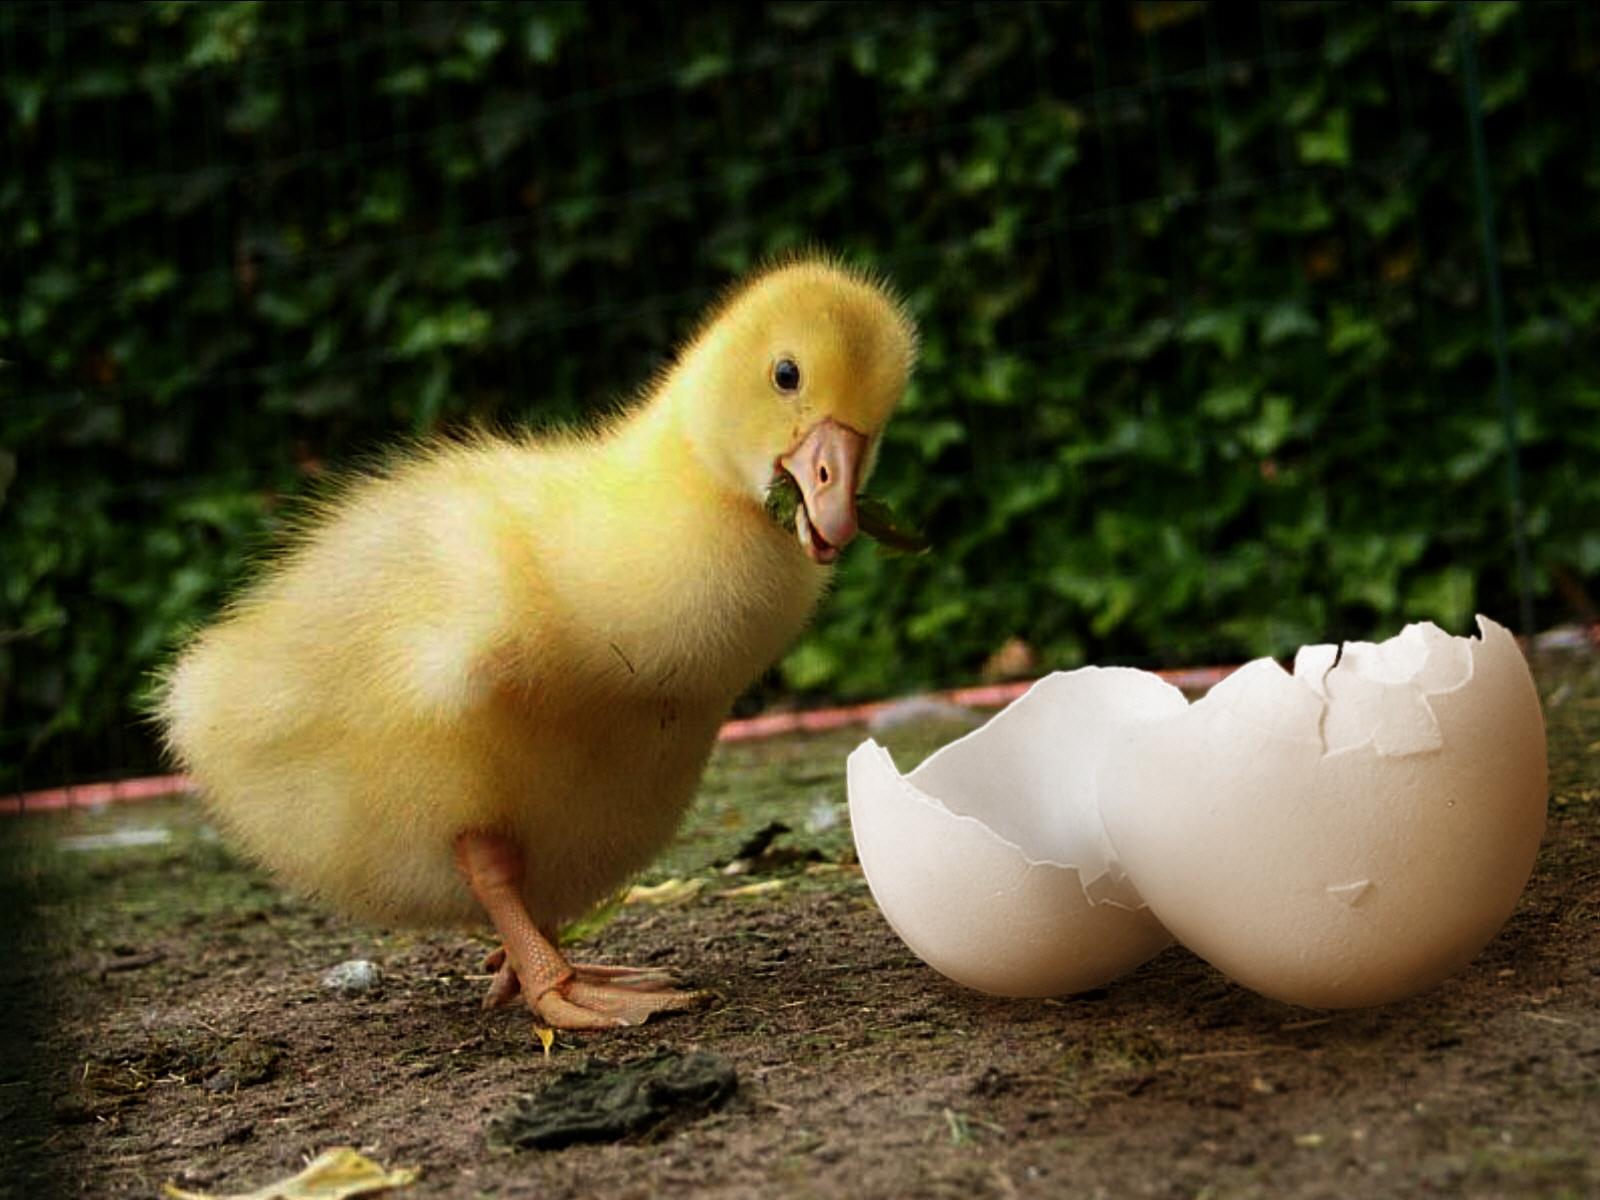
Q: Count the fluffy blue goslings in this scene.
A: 0